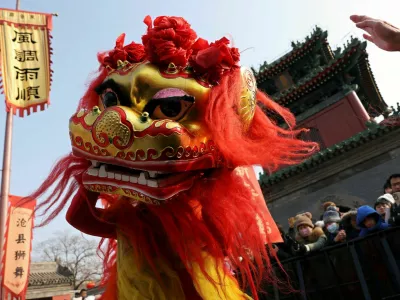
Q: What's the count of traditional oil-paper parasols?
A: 0